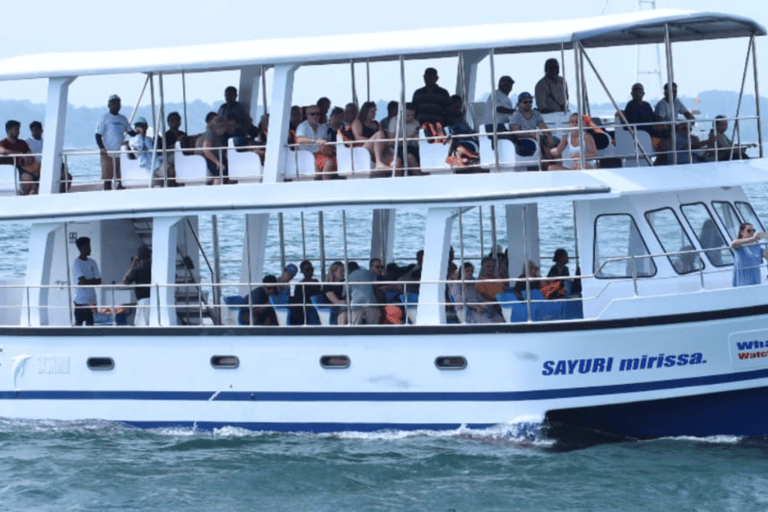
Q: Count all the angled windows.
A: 5